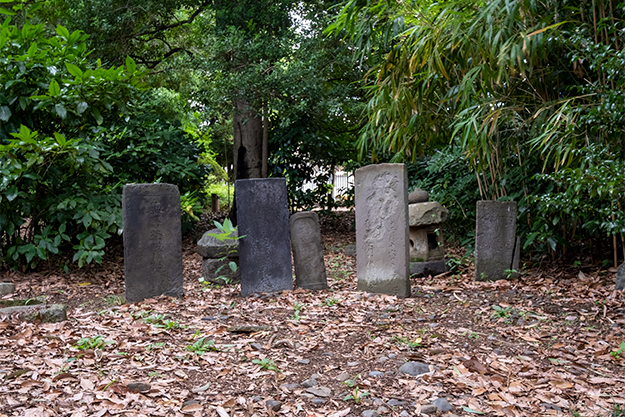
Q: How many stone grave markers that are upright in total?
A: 5